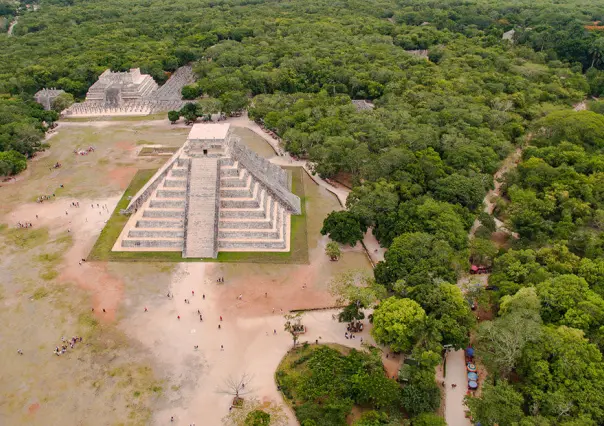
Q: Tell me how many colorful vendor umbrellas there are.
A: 4